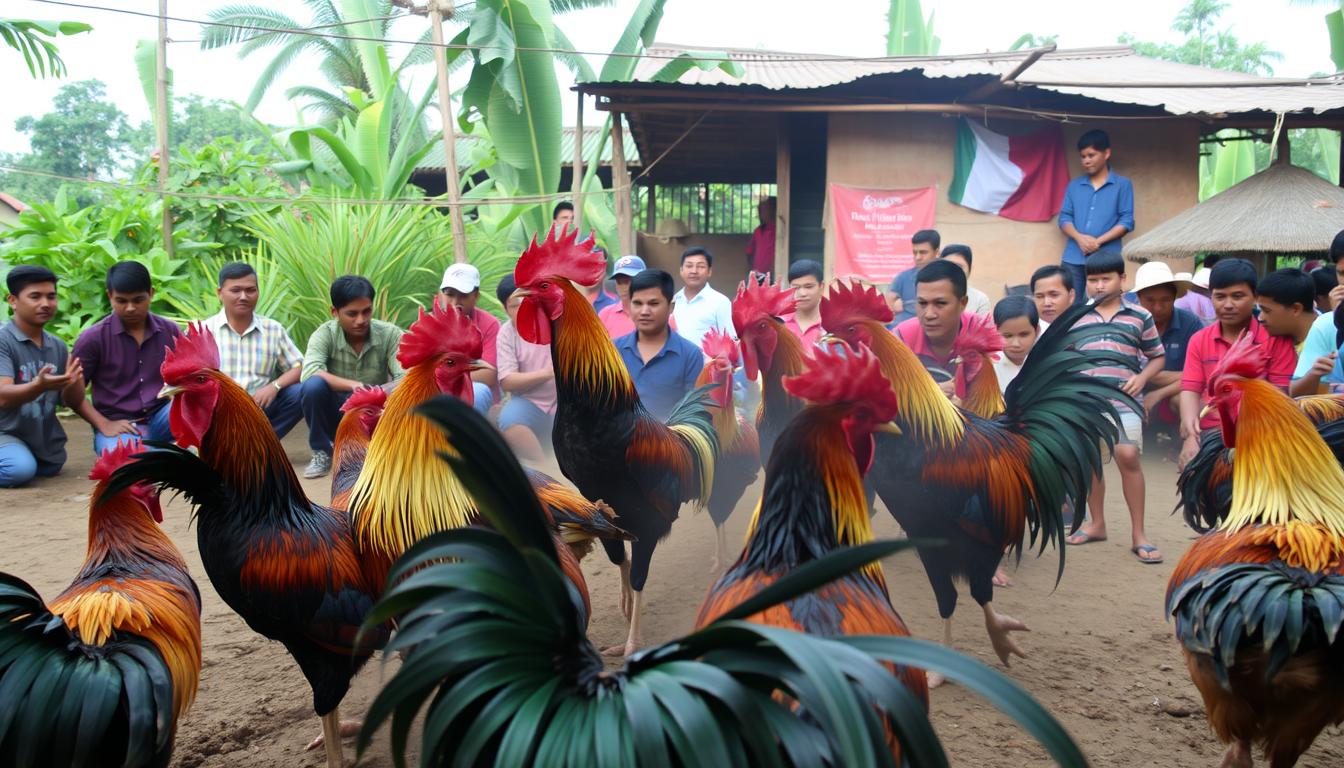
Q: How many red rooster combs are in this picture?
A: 11